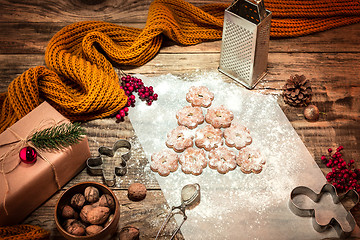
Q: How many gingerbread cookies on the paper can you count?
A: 10